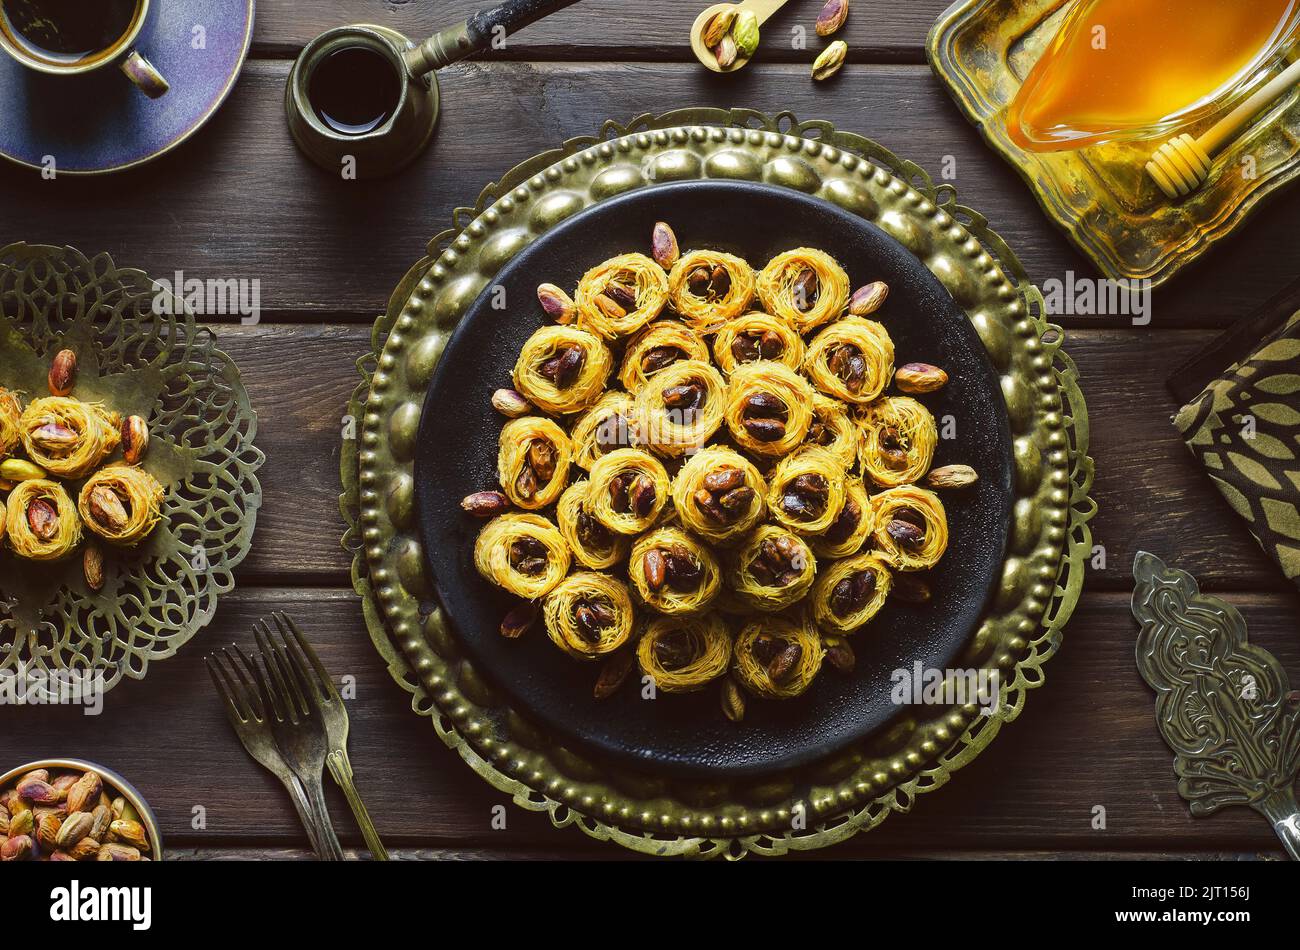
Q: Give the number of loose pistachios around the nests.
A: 12